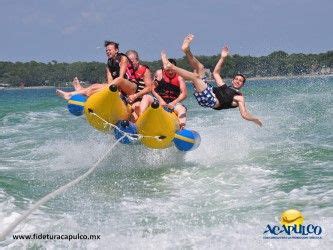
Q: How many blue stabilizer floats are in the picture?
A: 3